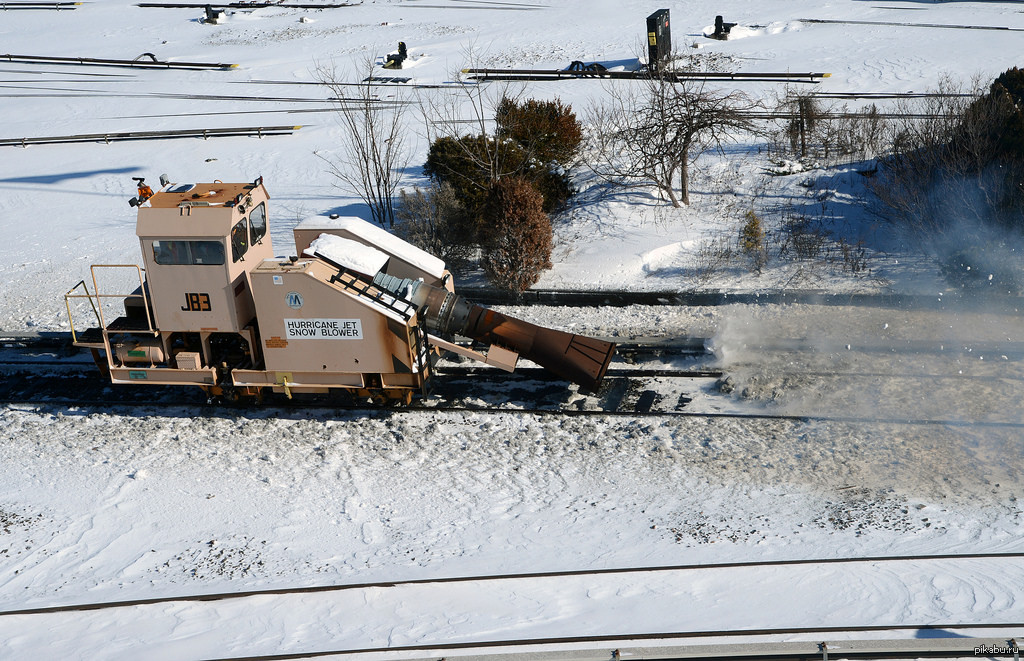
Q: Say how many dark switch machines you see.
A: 3